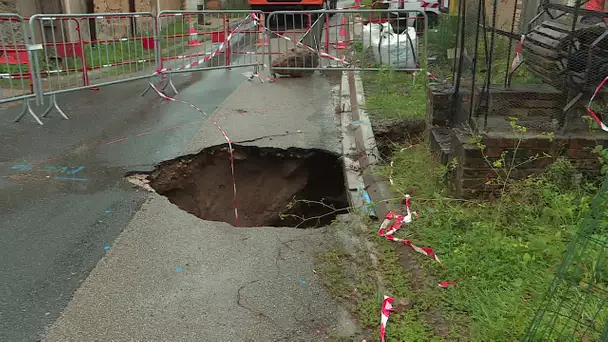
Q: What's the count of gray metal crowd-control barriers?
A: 4